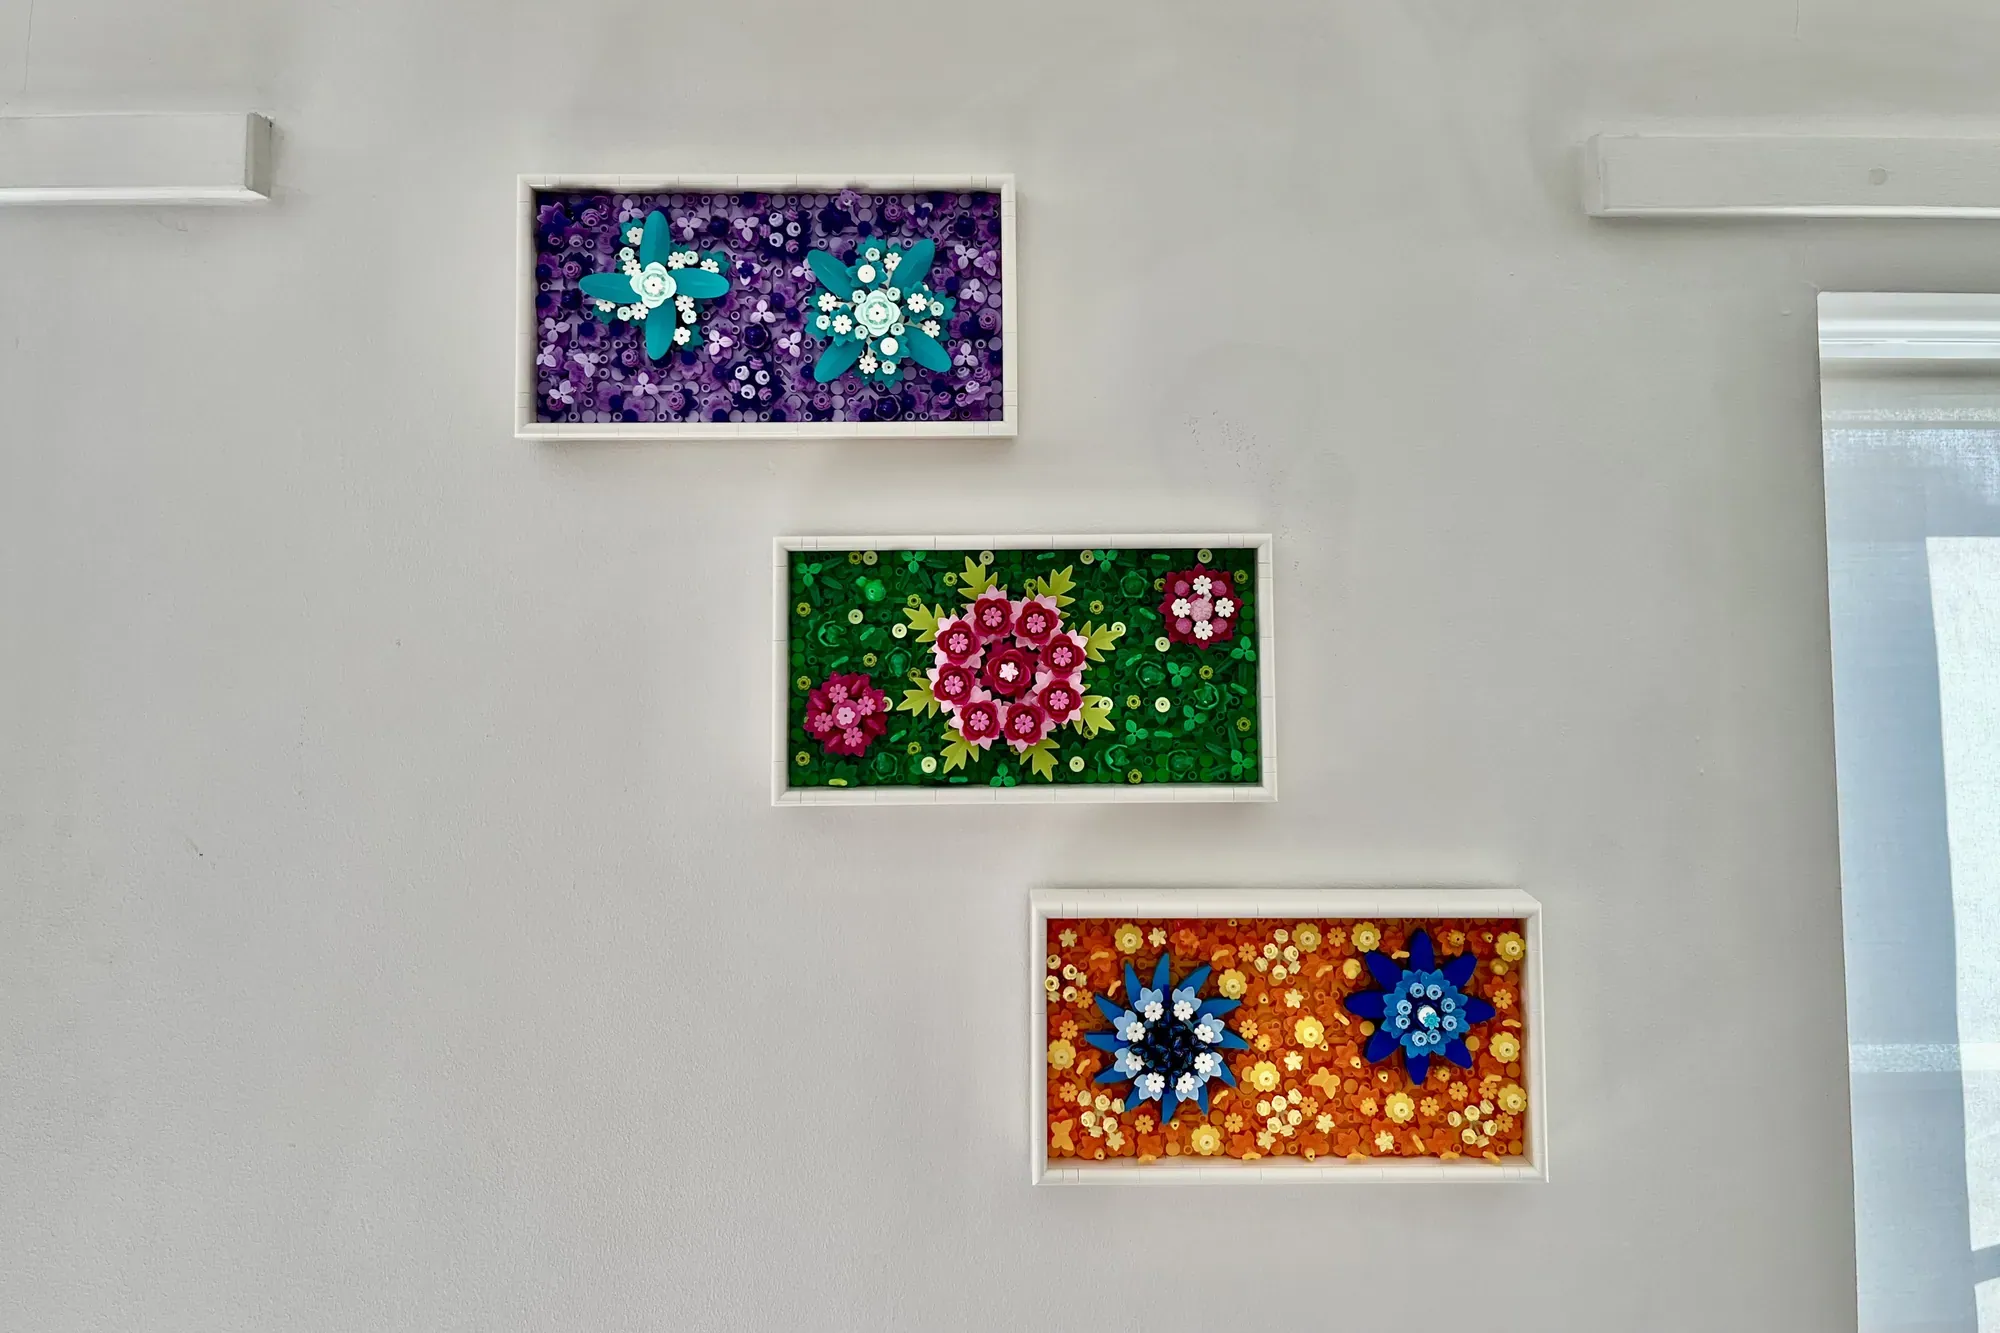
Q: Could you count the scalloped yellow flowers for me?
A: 12